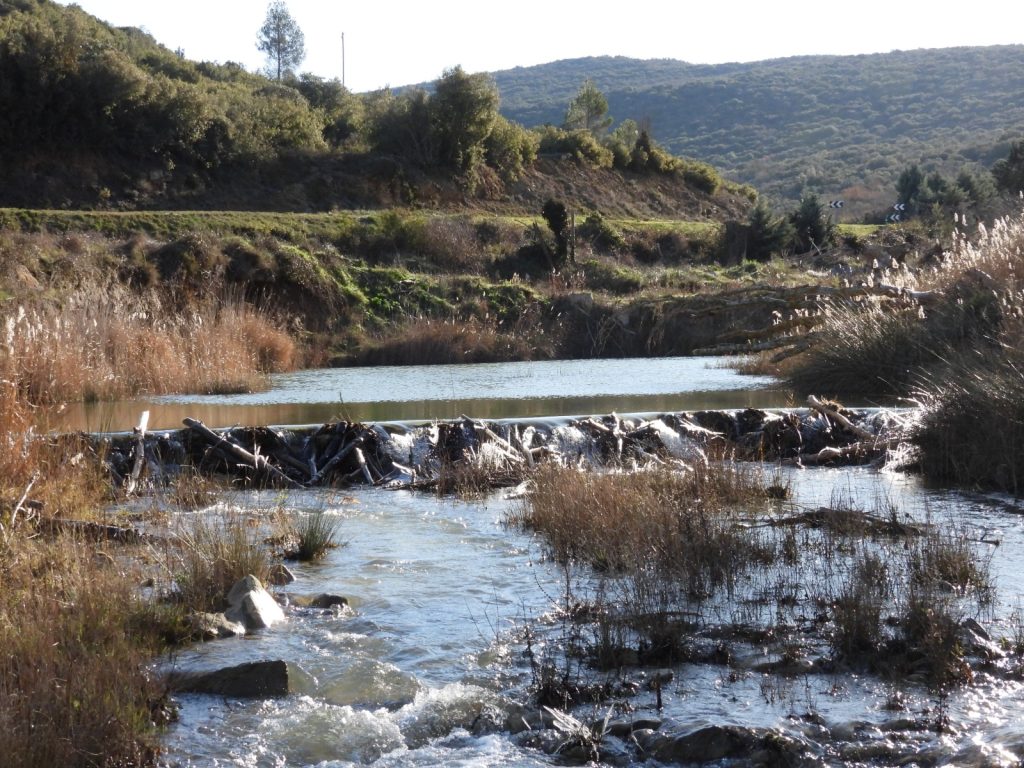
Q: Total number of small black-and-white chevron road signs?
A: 3